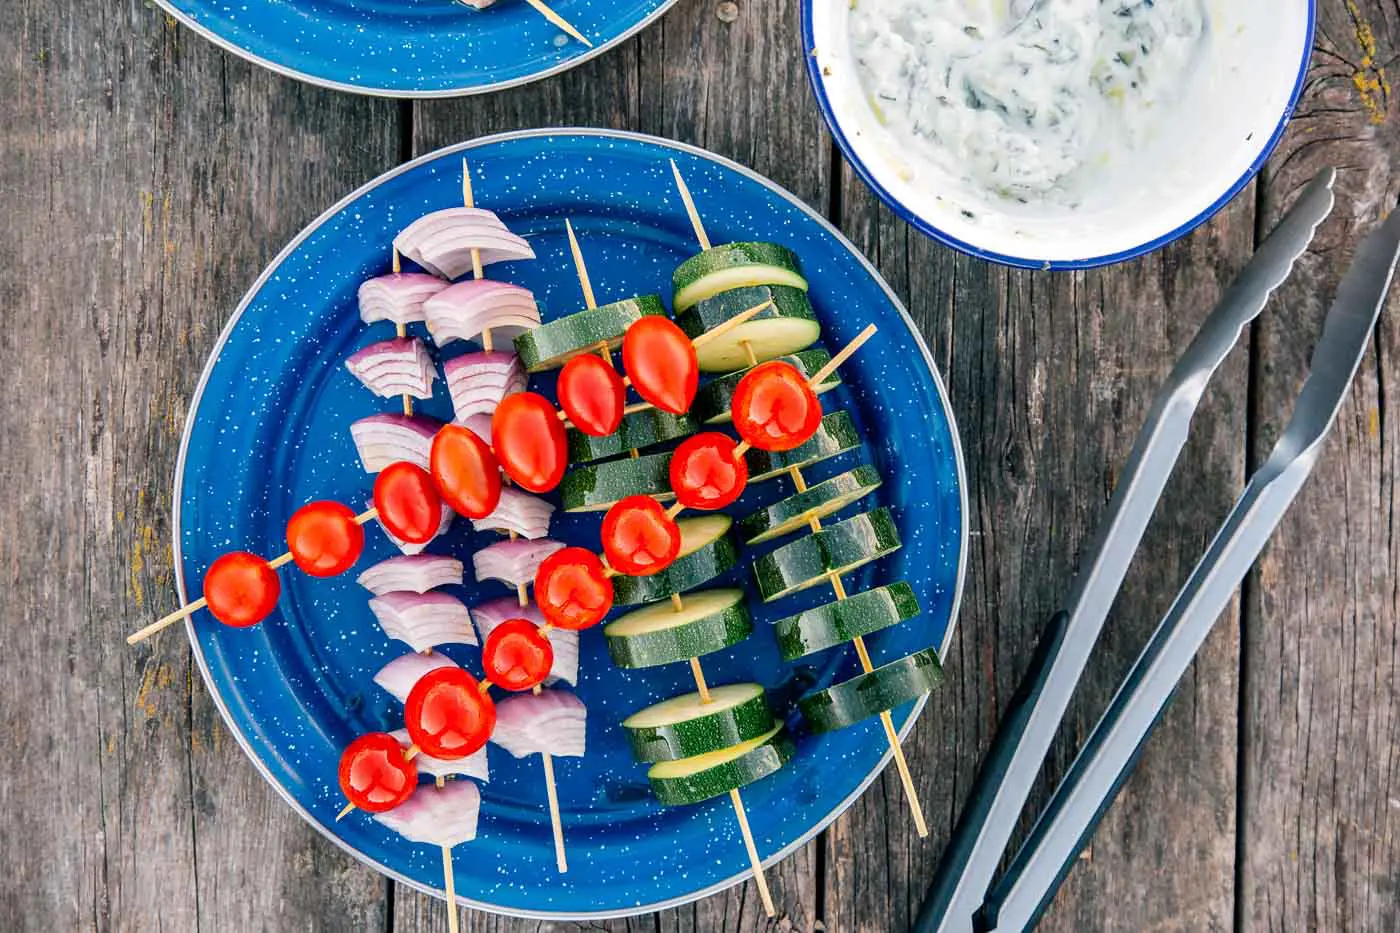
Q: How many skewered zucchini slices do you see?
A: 15